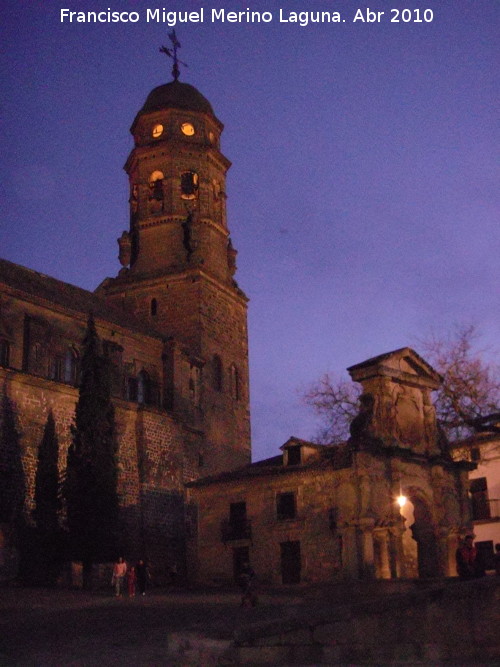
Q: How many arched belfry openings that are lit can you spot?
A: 2